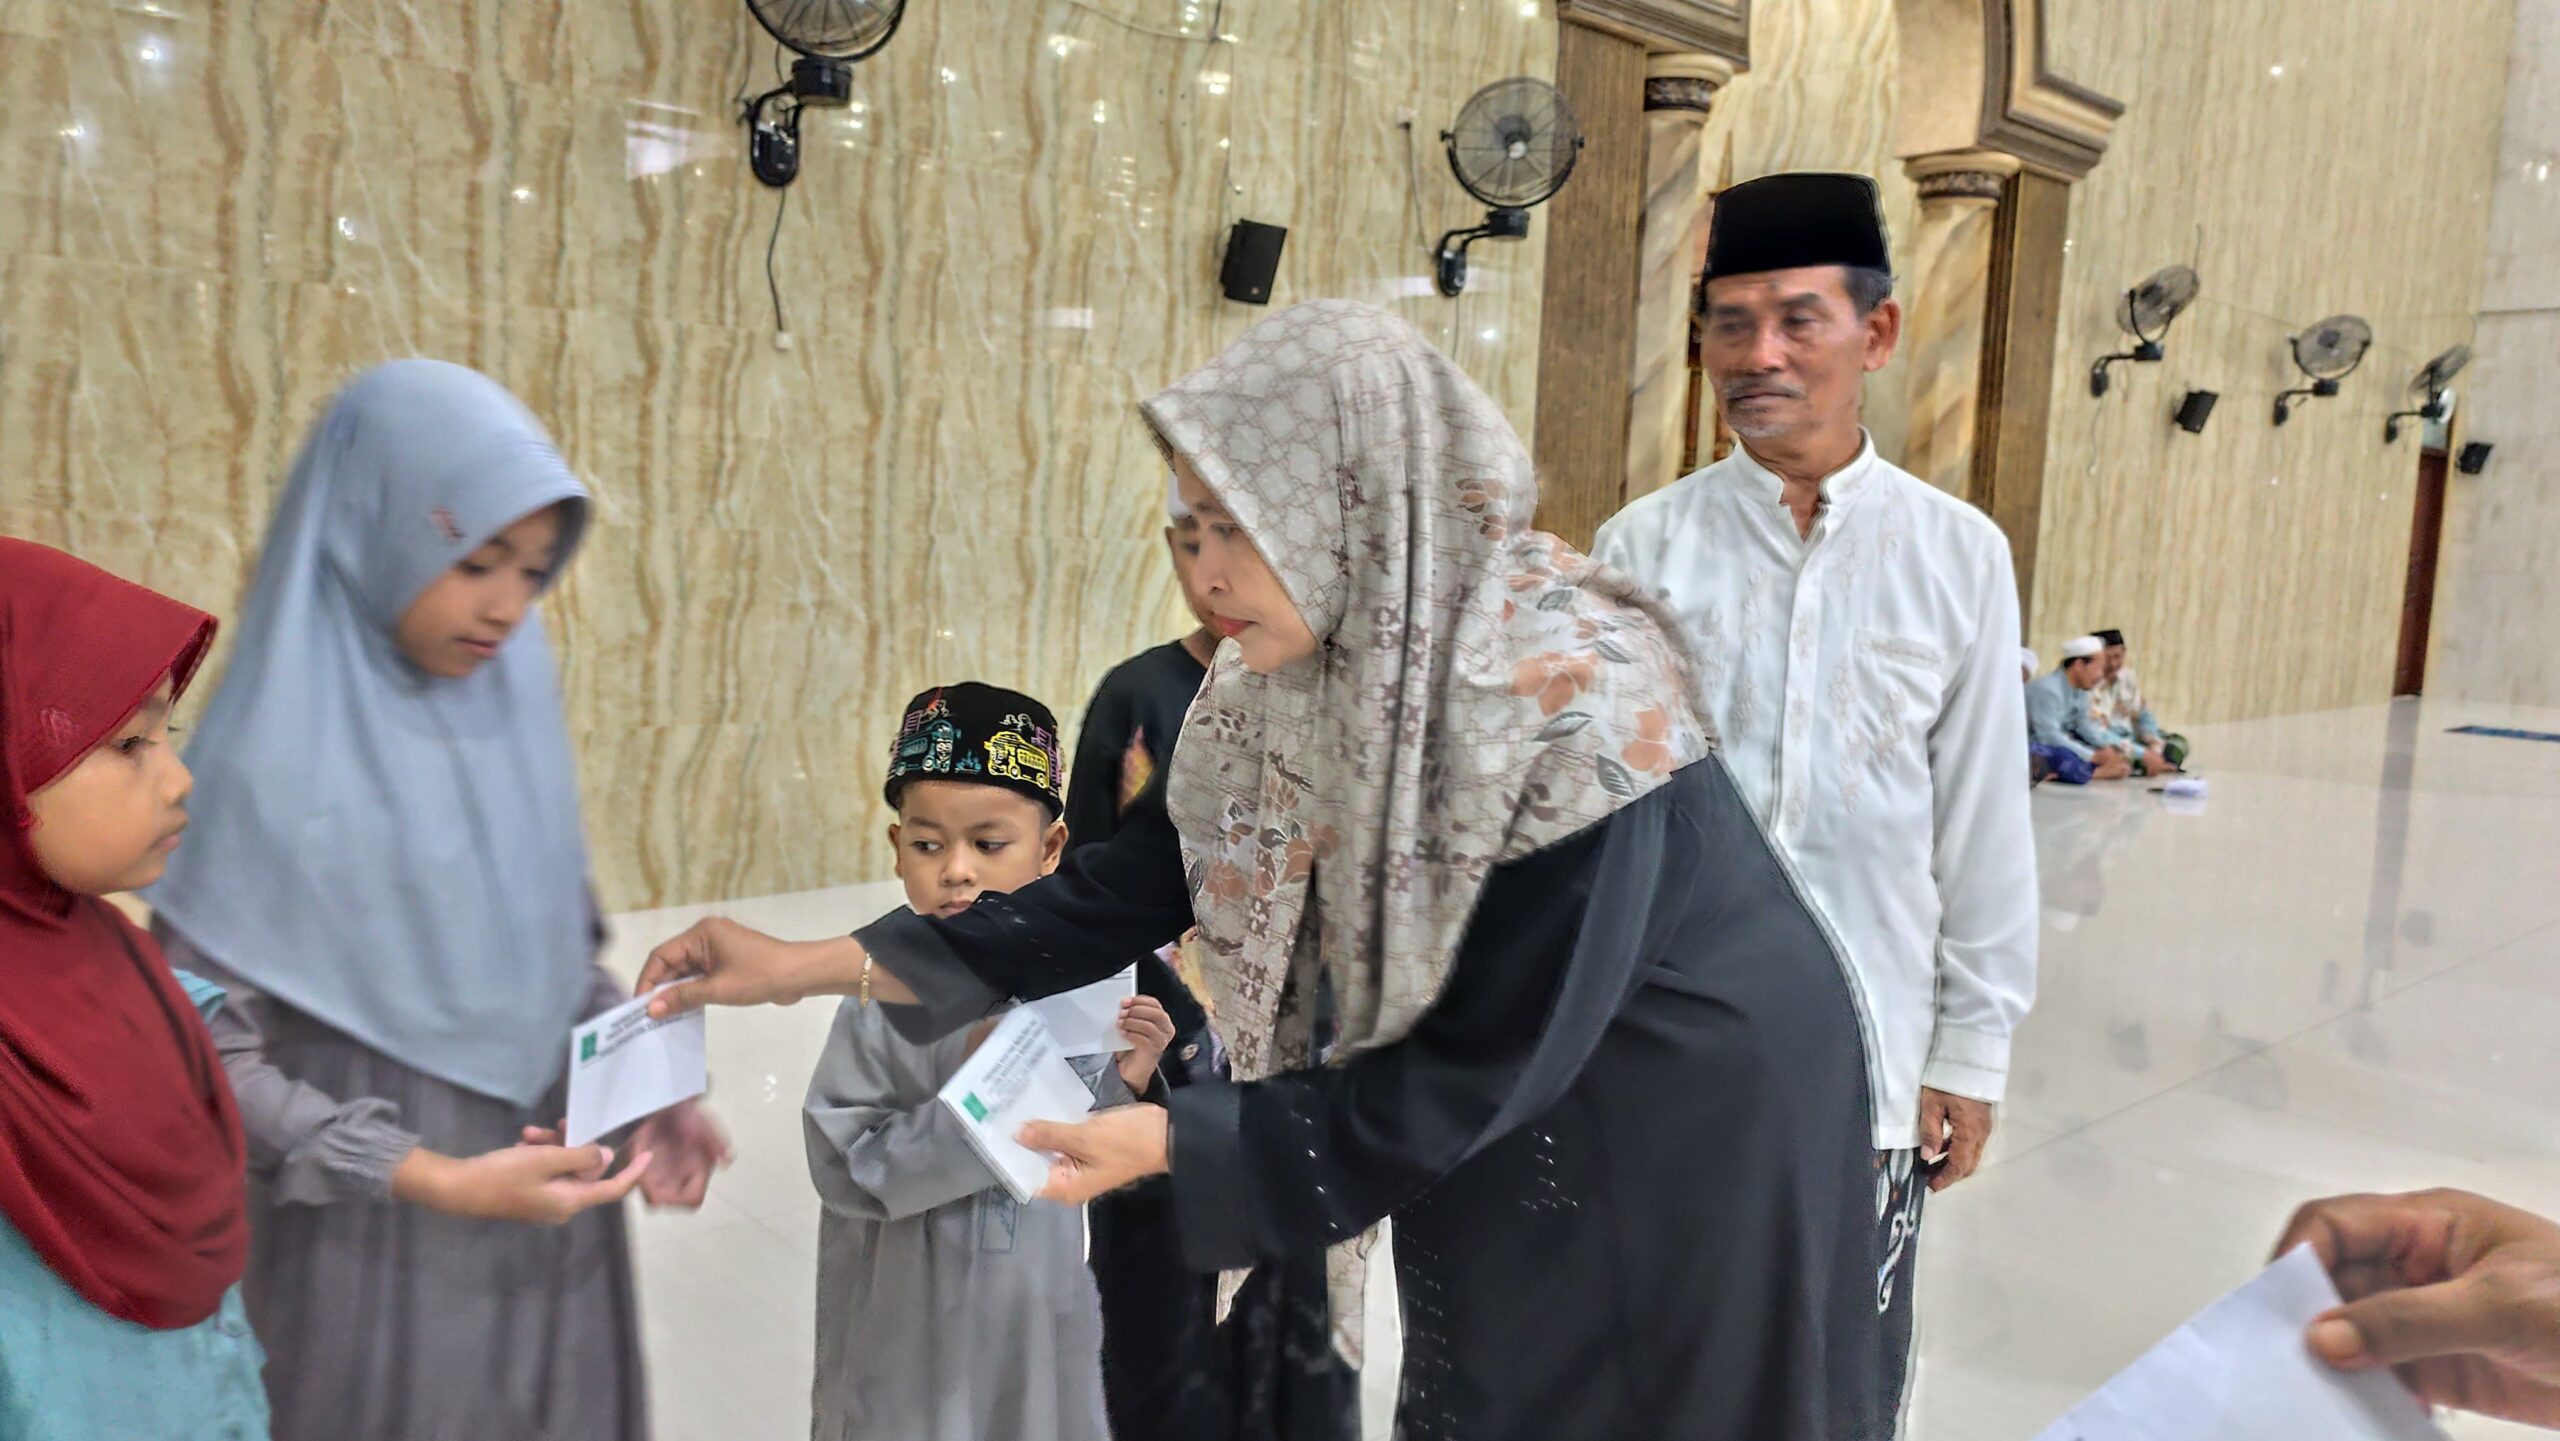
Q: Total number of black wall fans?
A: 5